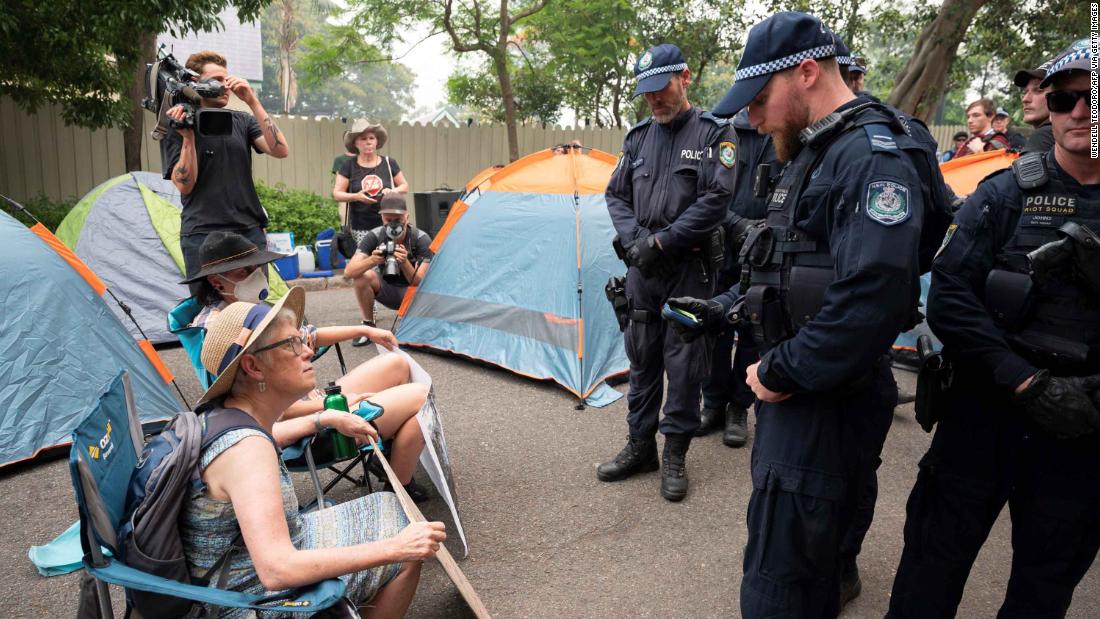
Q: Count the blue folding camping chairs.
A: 2